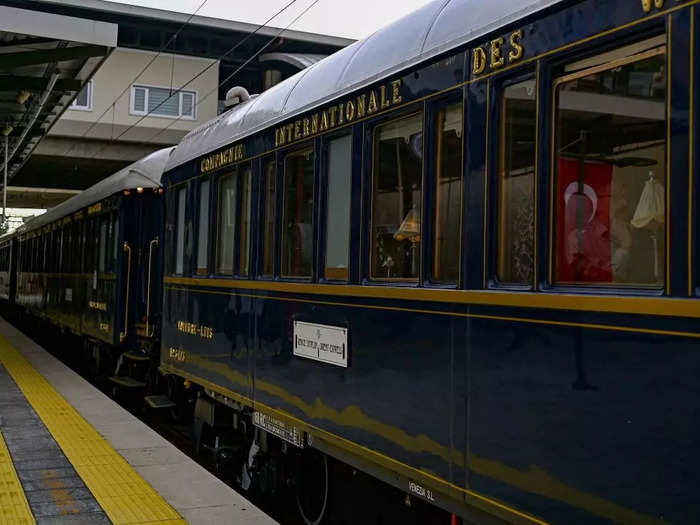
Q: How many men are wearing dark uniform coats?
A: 0